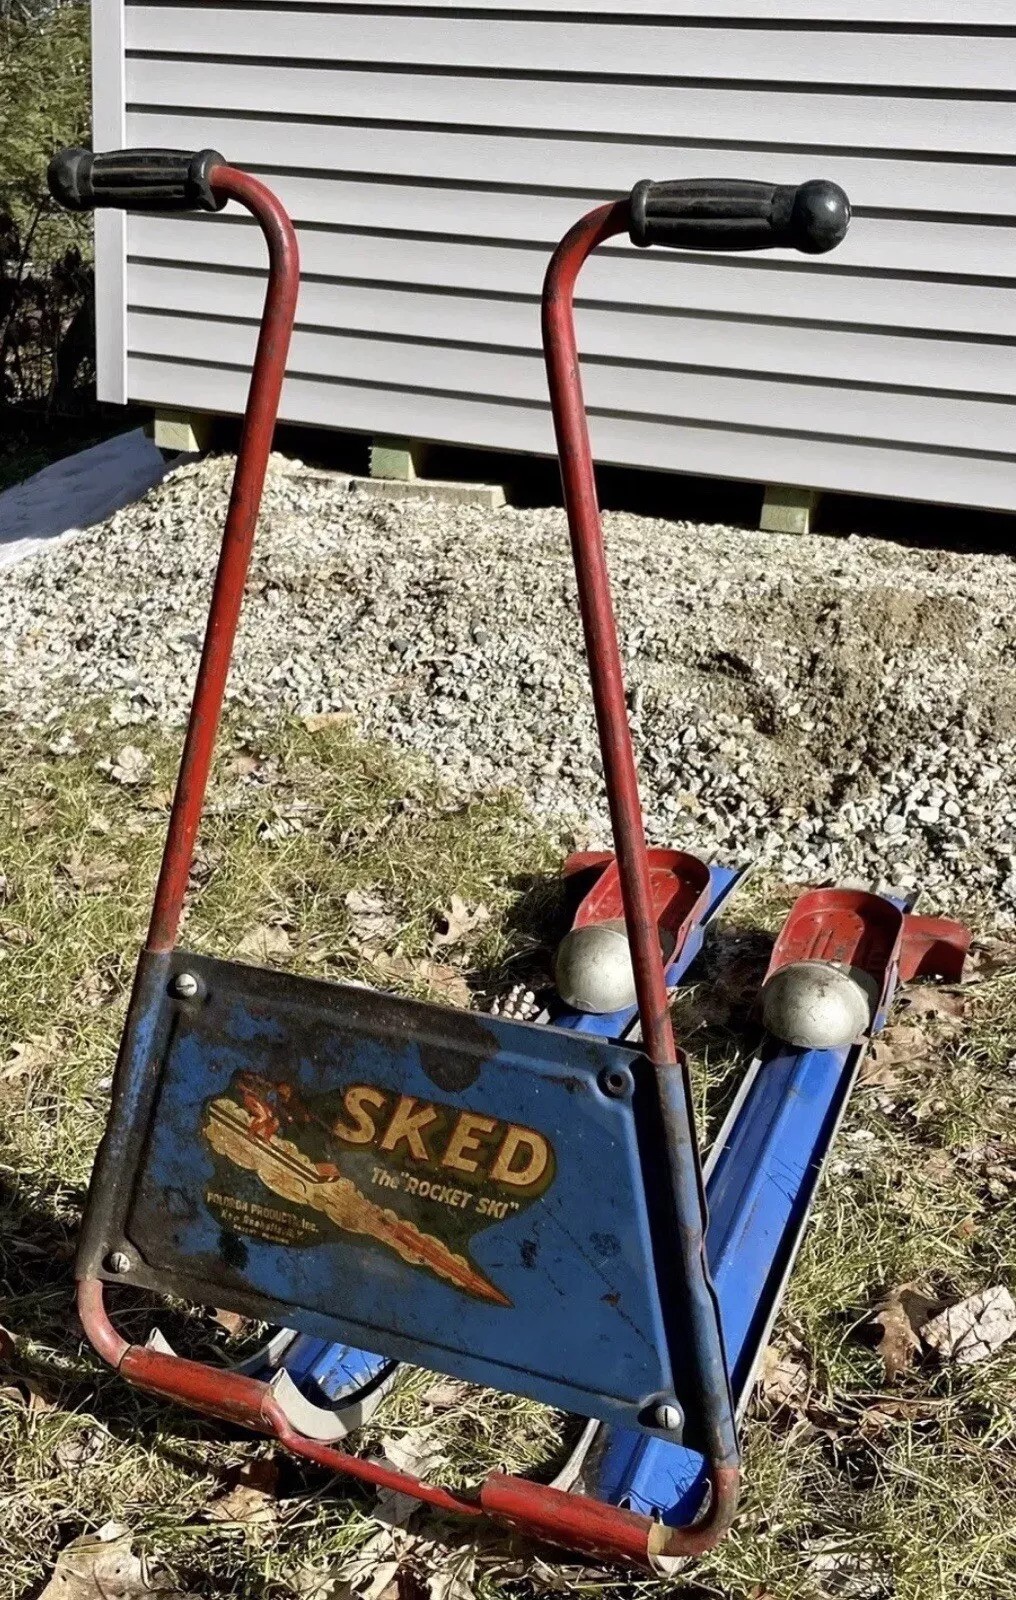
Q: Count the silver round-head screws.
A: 3